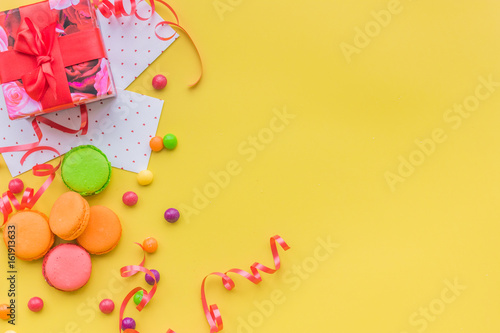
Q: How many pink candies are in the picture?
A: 5